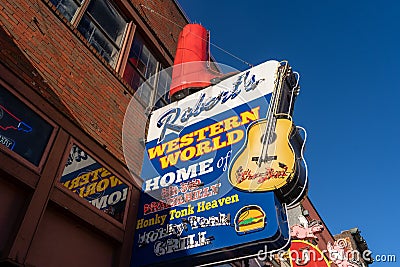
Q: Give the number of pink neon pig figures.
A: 2